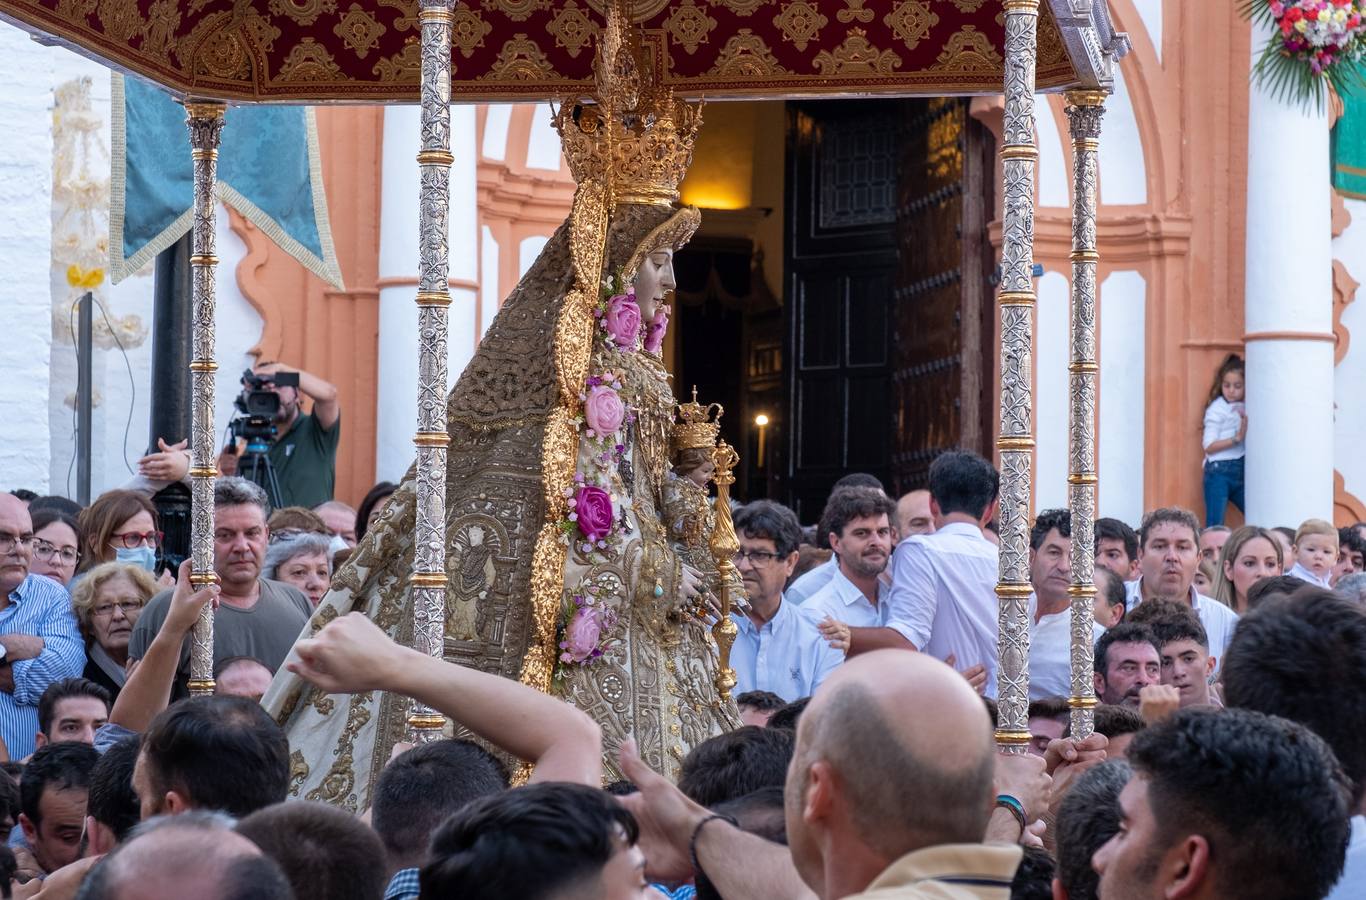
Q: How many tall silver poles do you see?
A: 4